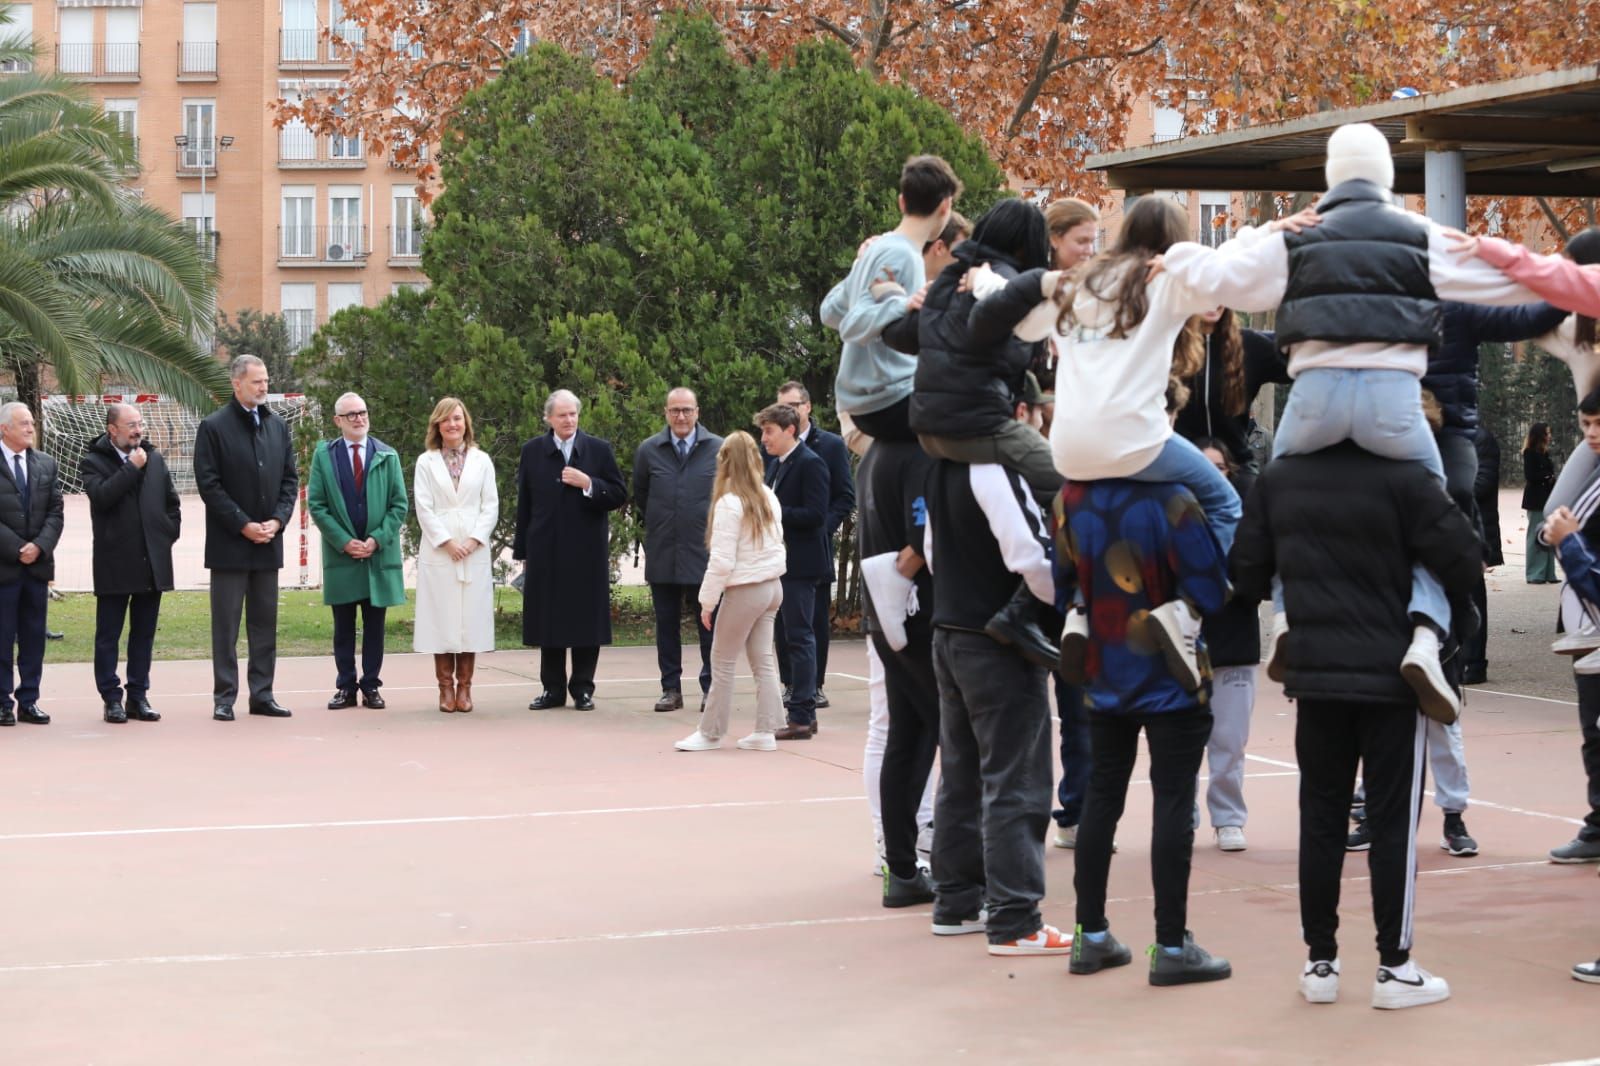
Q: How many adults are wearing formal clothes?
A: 9